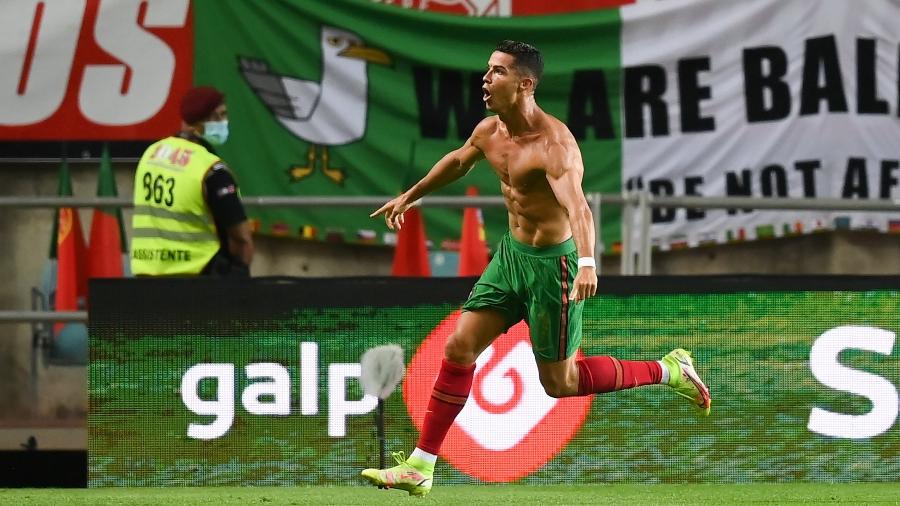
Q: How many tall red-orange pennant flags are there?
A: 4